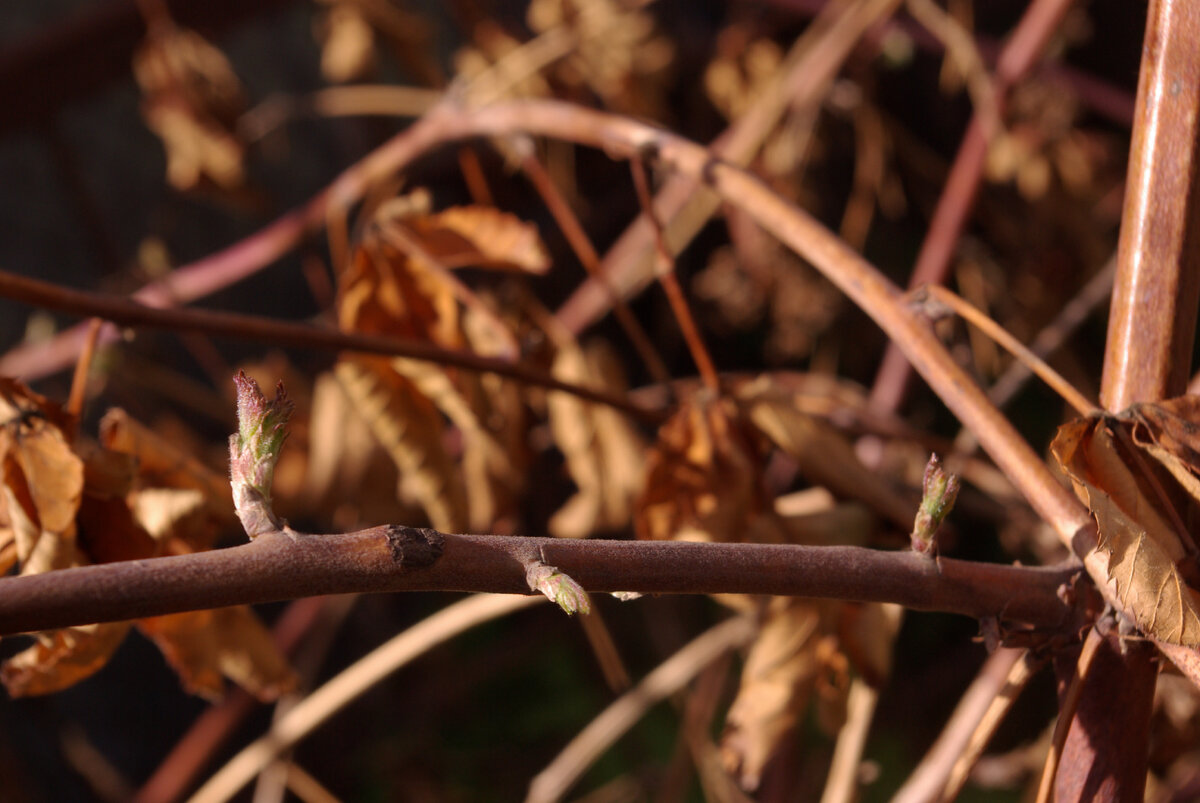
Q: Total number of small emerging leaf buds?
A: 3